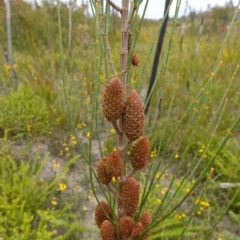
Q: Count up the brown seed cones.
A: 12